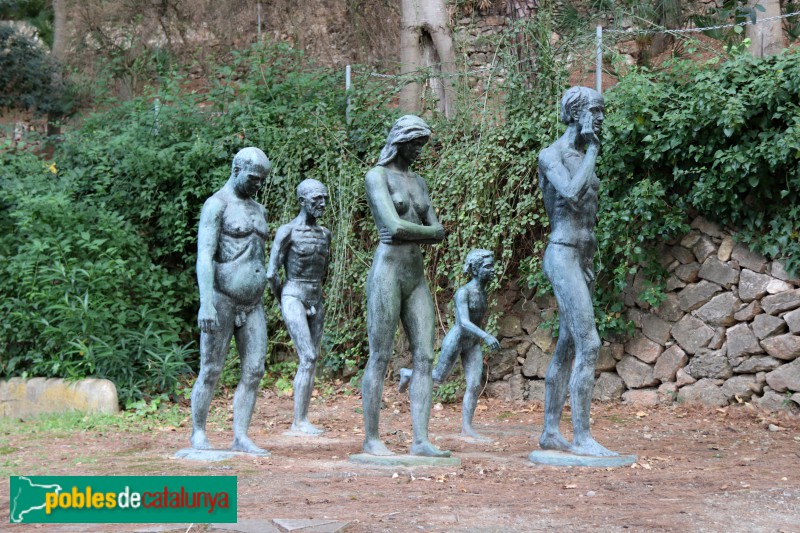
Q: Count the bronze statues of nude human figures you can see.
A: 5